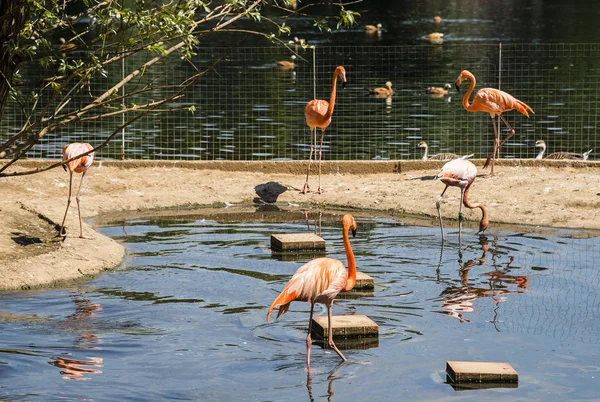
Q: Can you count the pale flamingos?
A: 2